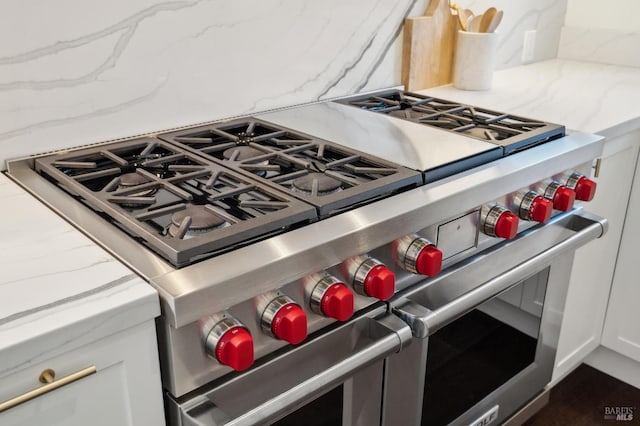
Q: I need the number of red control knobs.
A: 9